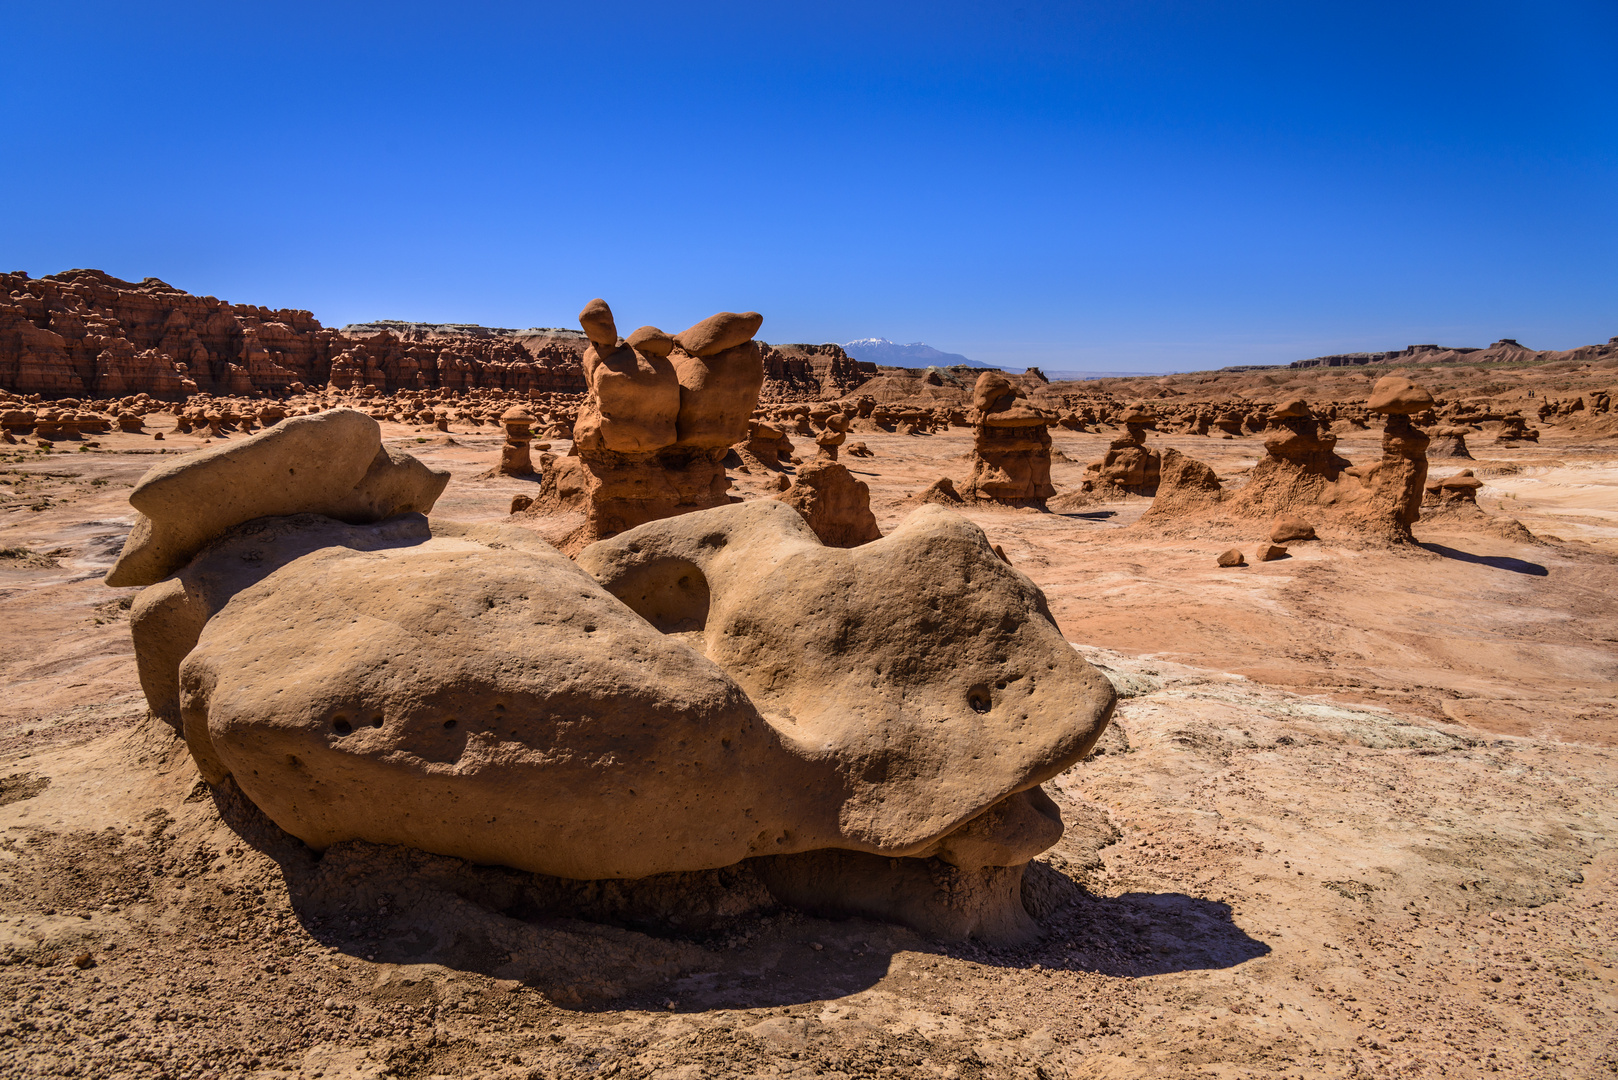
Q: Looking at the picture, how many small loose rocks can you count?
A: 3